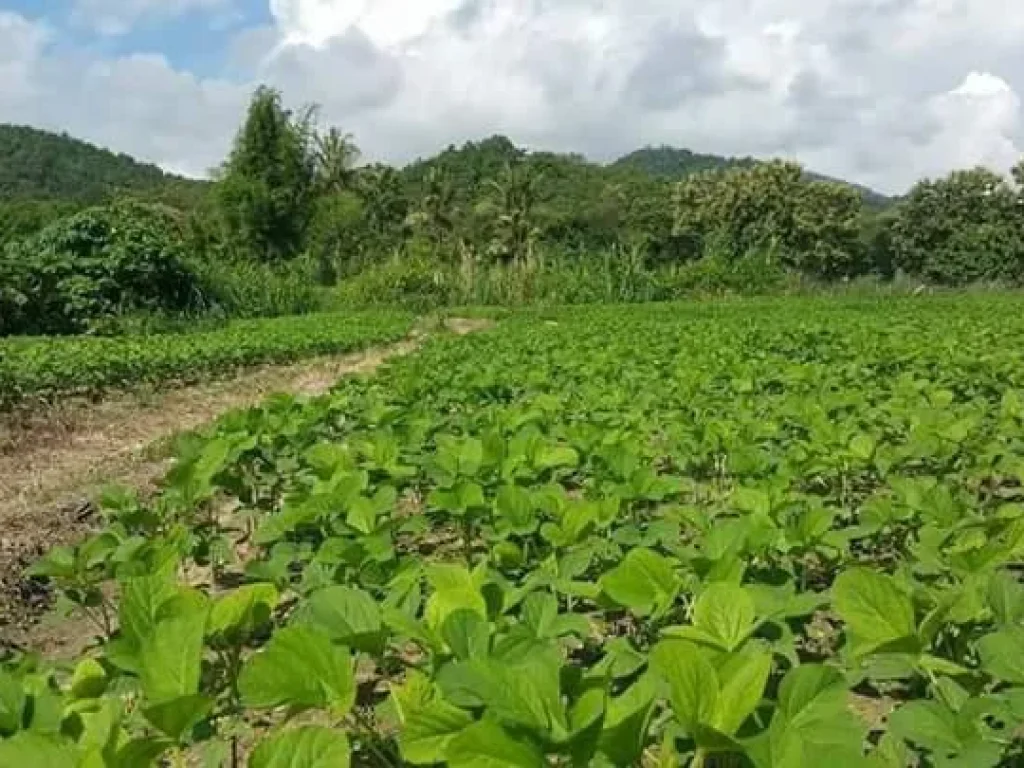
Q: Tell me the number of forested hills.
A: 3